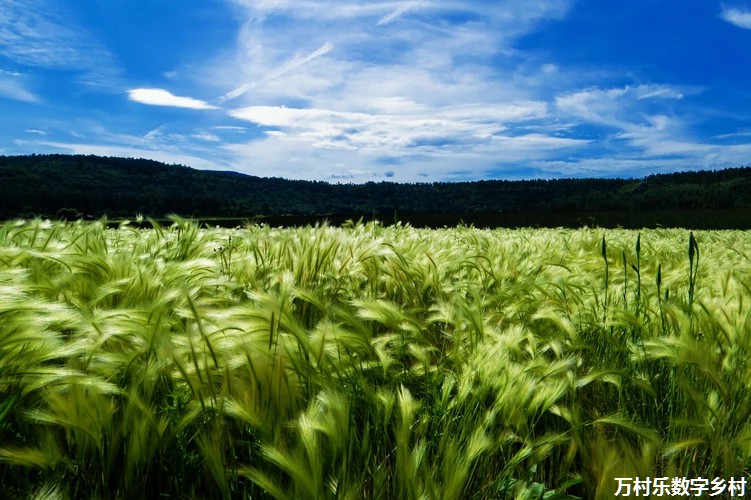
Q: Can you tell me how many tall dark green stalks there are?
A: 5